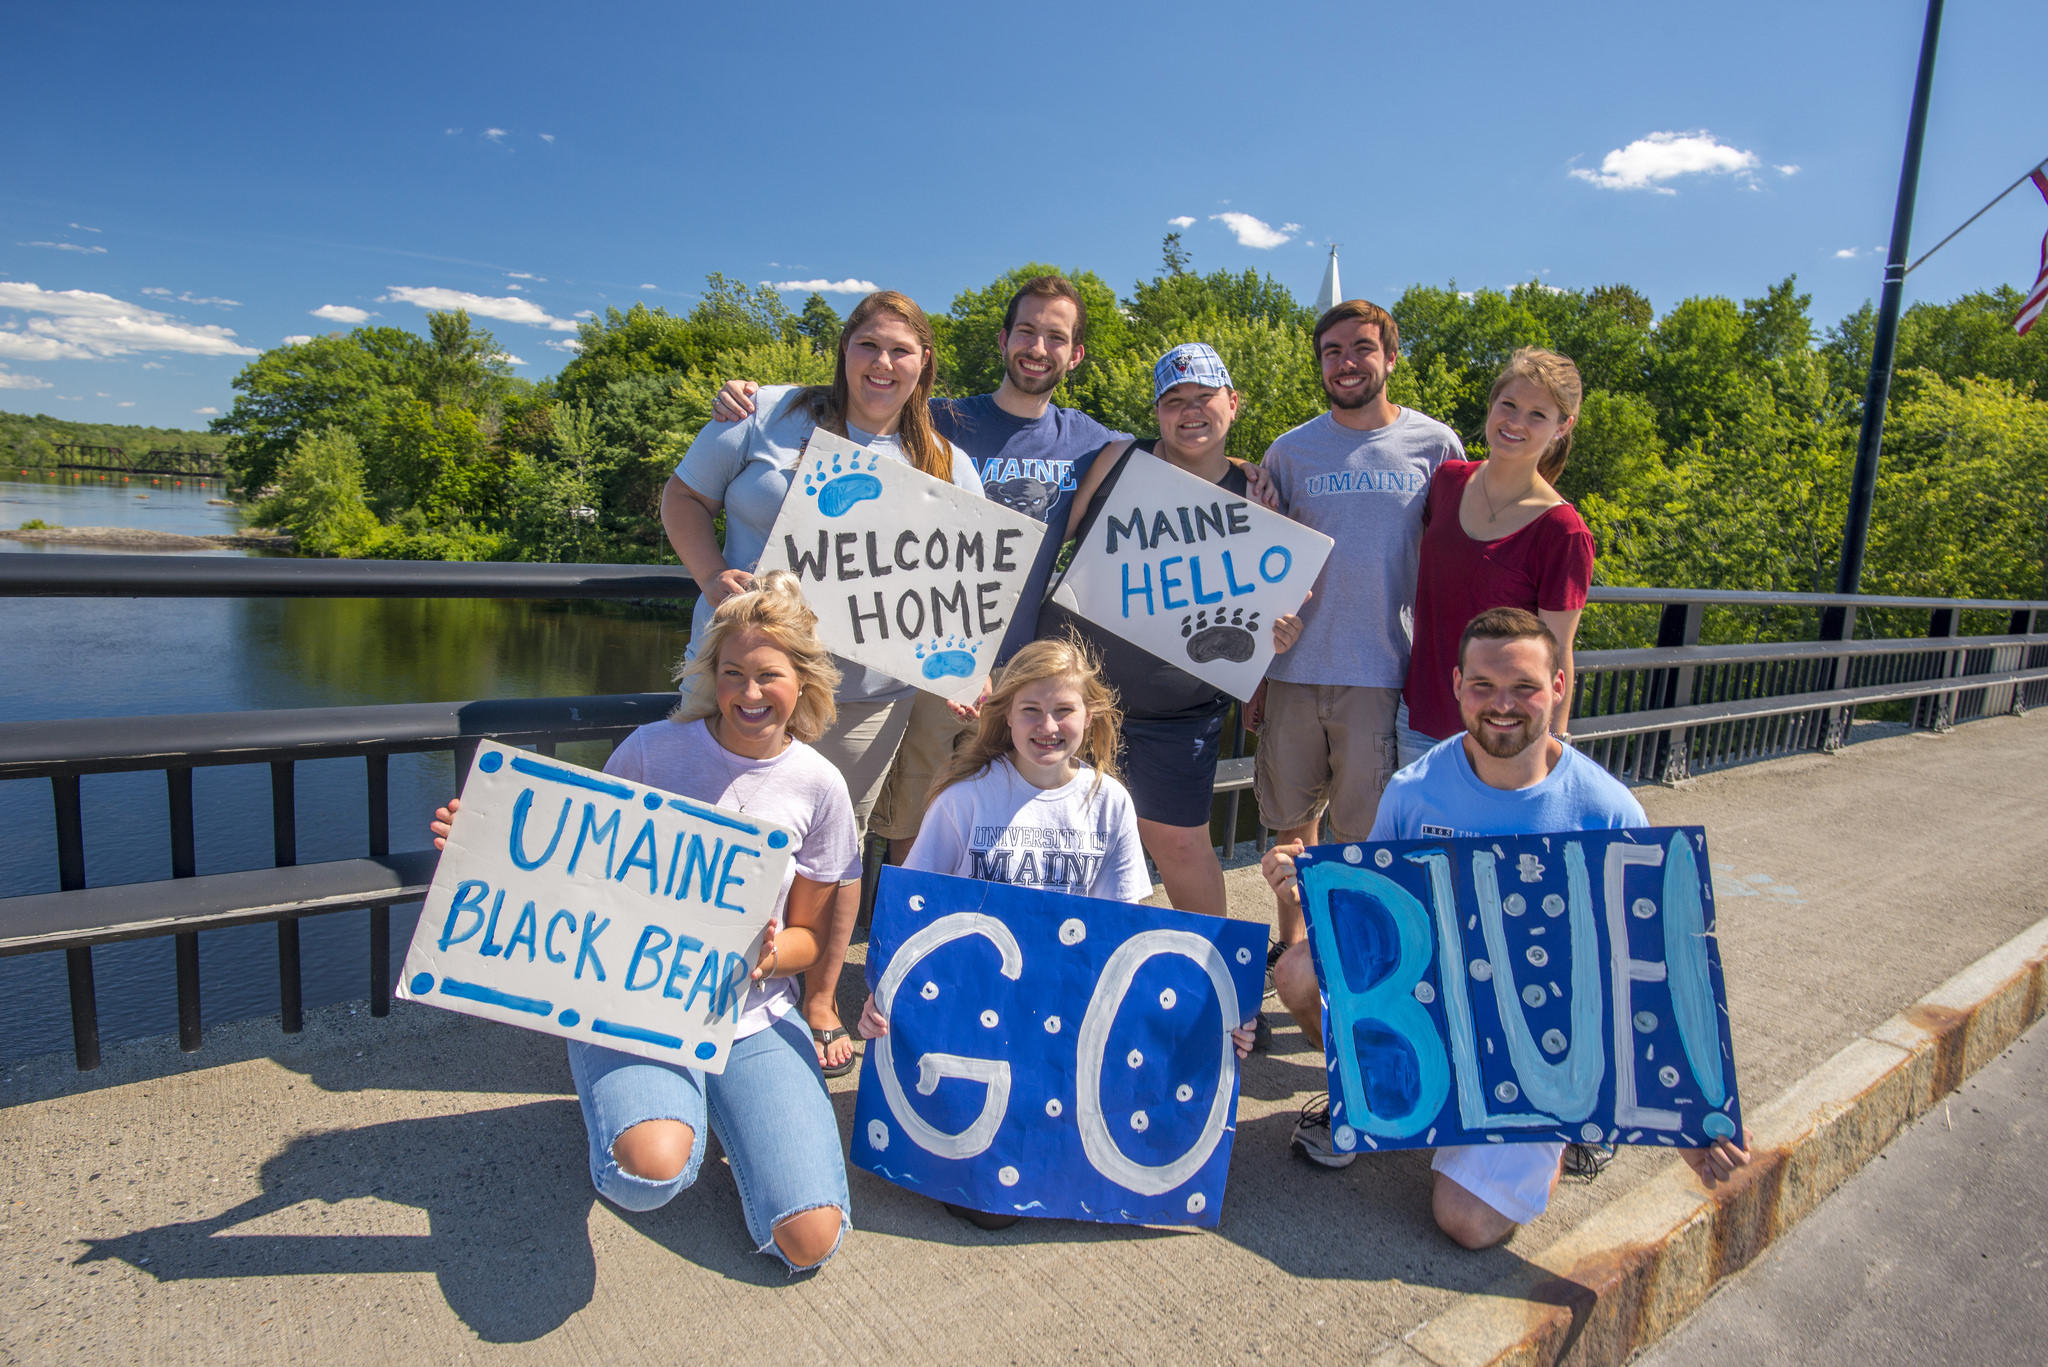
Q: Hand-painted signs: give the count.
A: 5